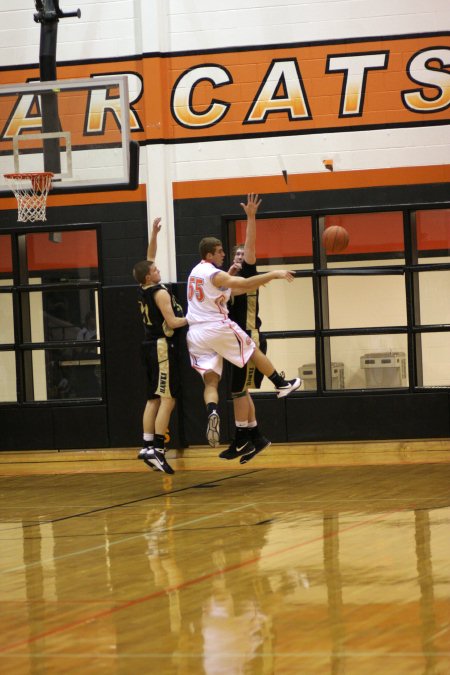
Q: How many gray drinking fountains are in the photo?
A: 2